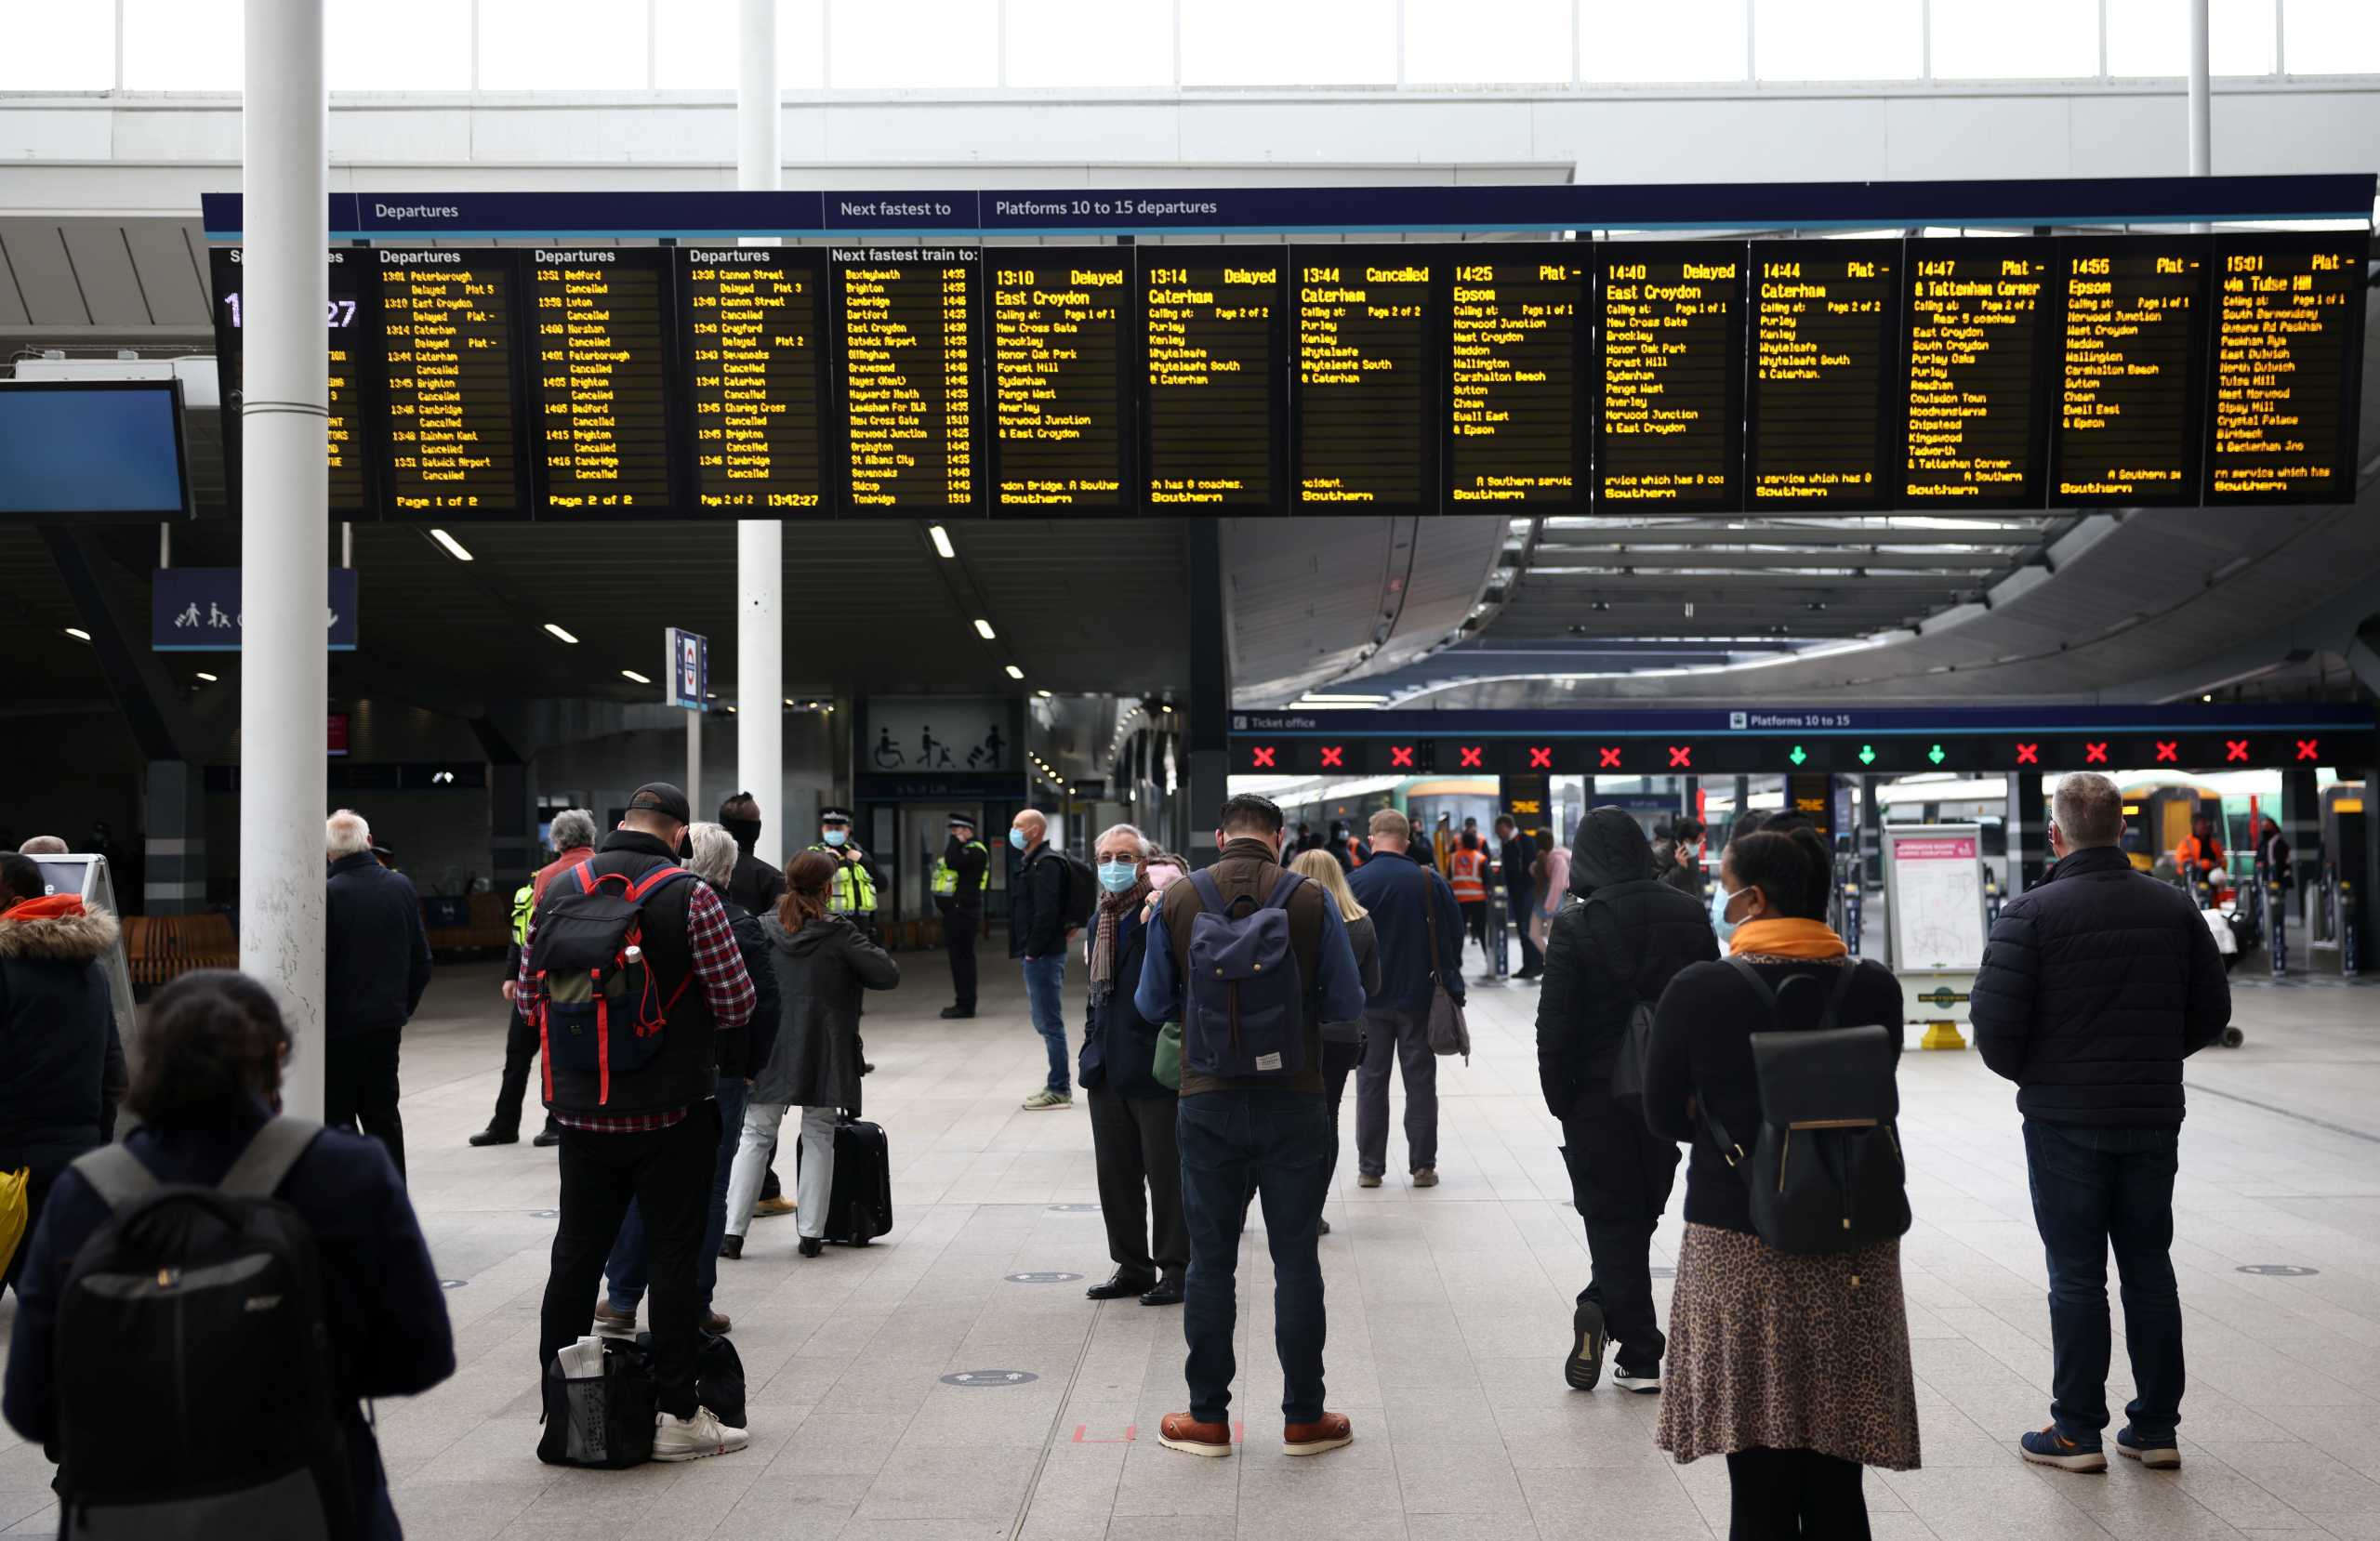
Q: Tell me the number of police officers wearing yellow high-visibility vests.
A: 3